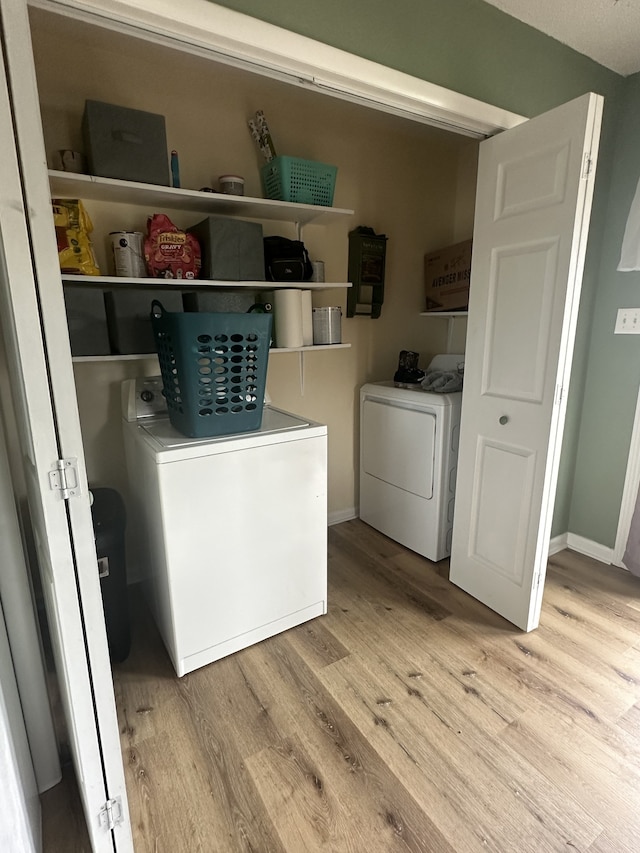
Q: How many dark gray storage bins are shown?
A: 5